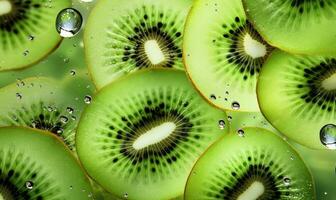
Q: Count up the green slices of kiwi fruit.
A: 9